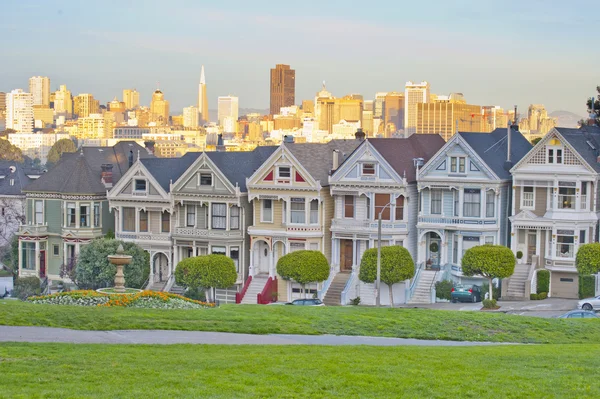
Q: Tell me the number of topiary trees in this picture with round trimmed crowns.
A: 5